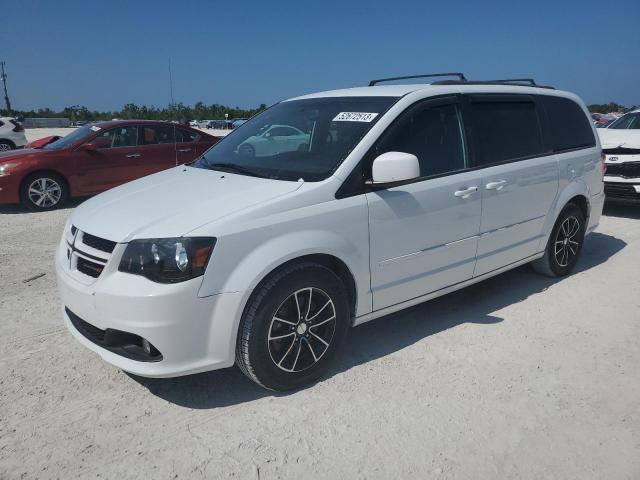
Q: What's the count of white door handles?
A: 2